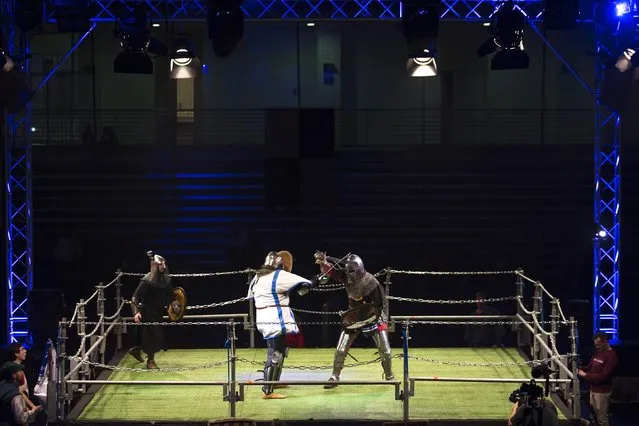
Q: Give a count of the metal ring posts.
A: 12